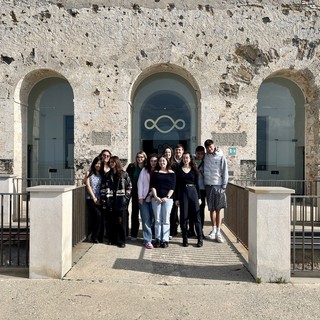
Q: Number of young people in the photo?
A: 11